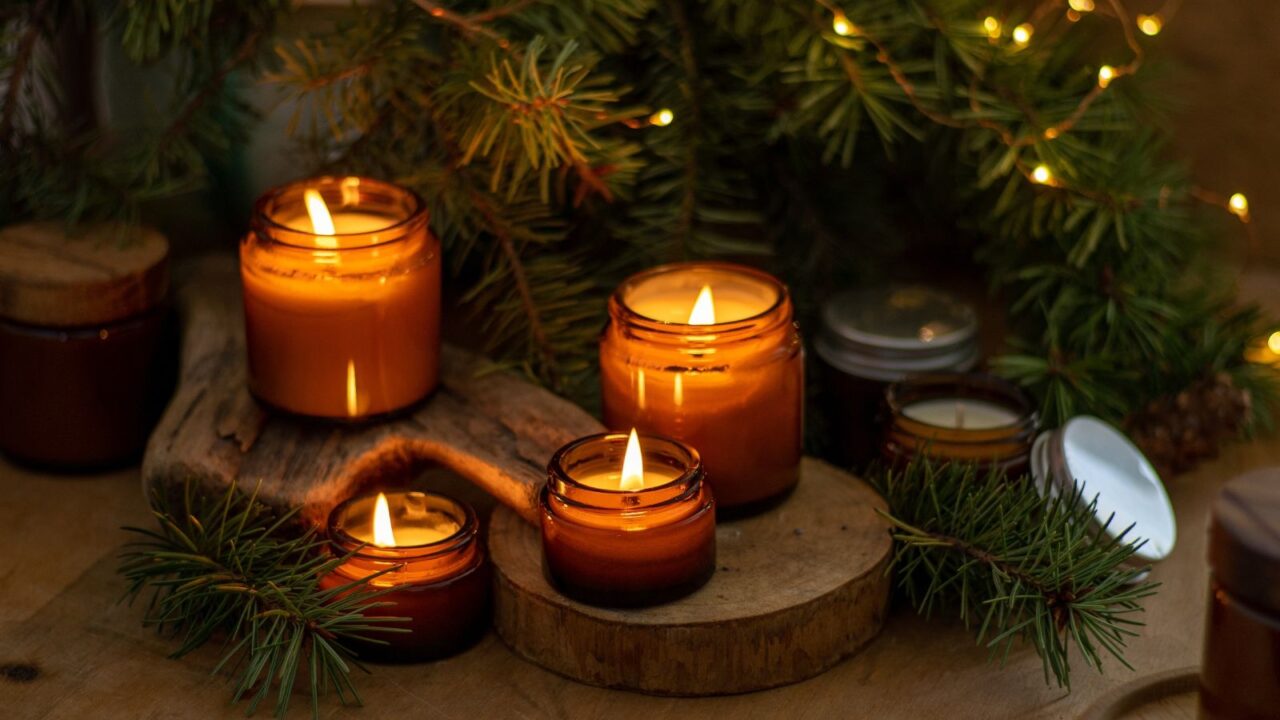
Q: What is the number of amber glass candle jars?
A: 8